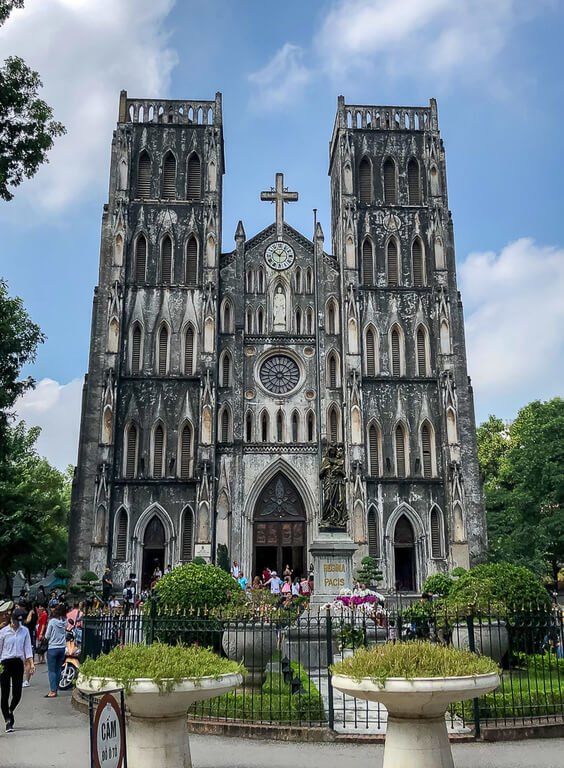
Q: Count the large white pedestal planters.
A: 2